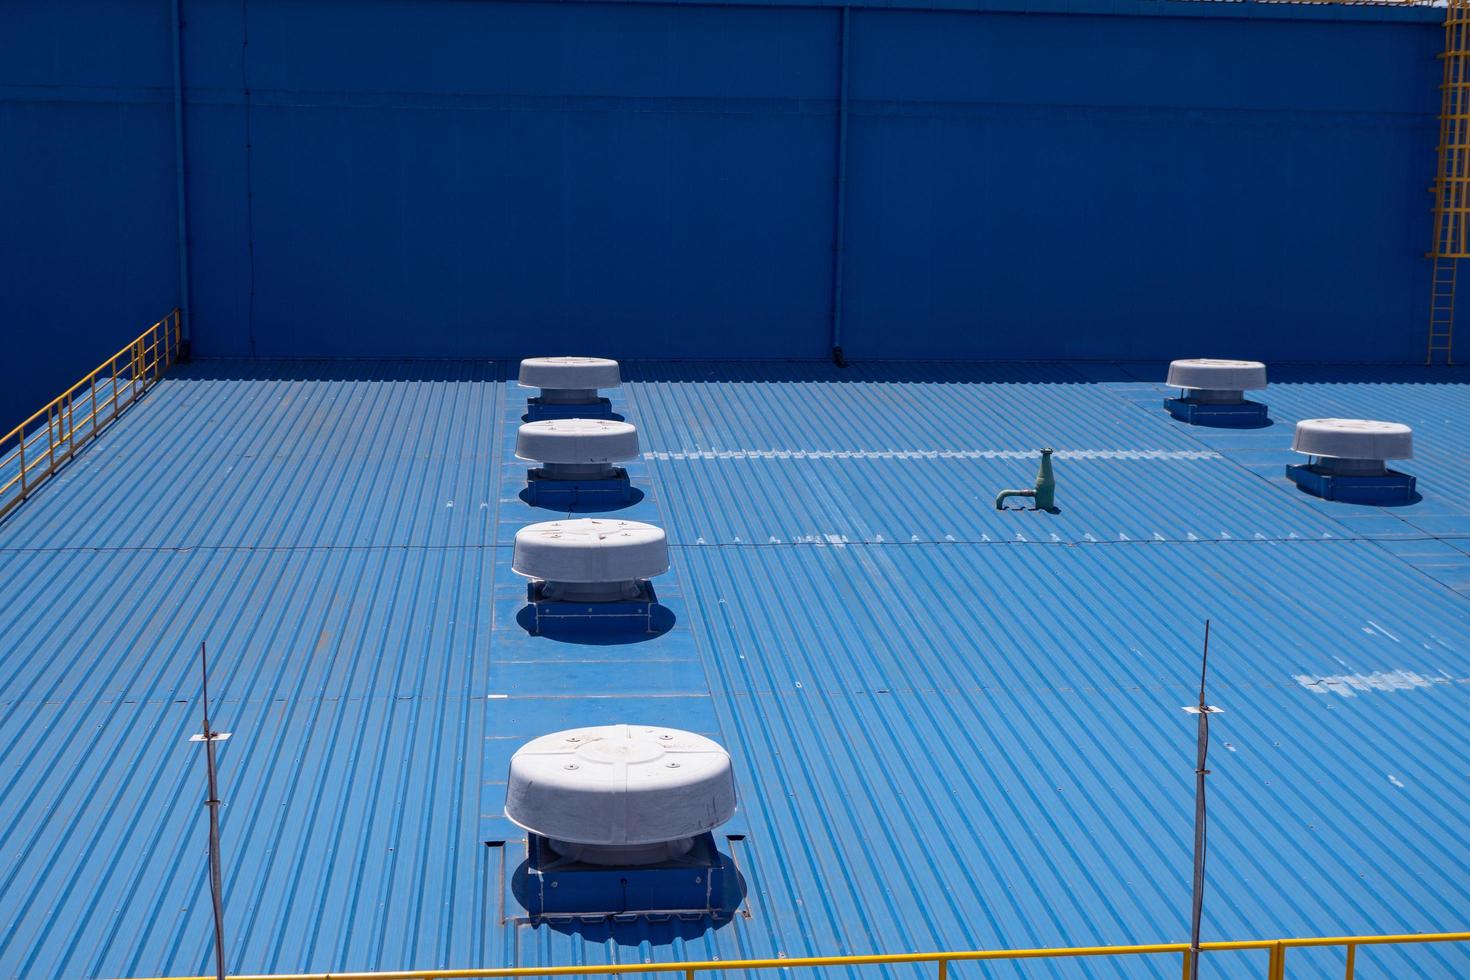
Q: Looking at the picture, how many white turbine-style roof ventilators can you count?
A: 6